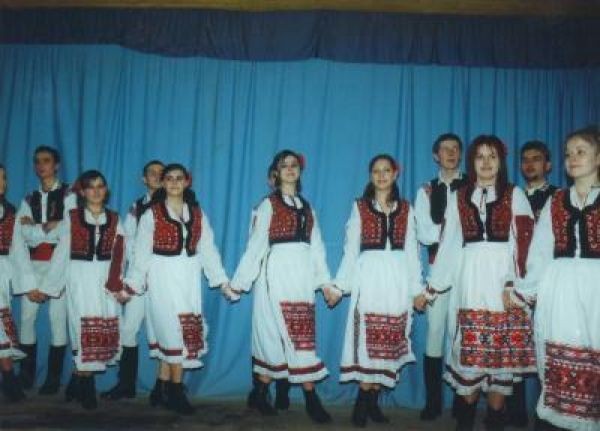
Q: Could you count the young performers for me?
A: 11